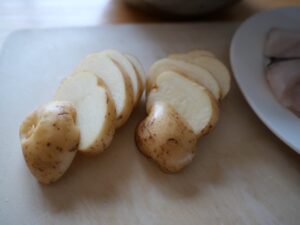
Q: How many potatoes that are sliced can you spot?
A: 2